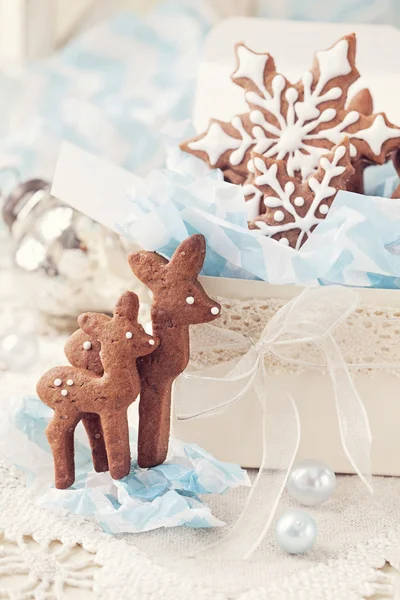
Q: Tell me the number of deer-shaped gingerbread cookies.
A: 2